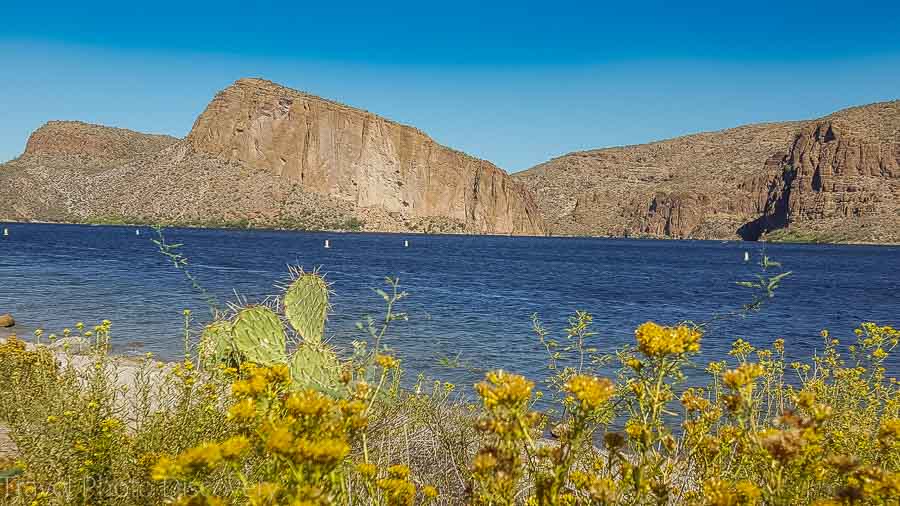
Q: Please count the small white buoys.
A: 5